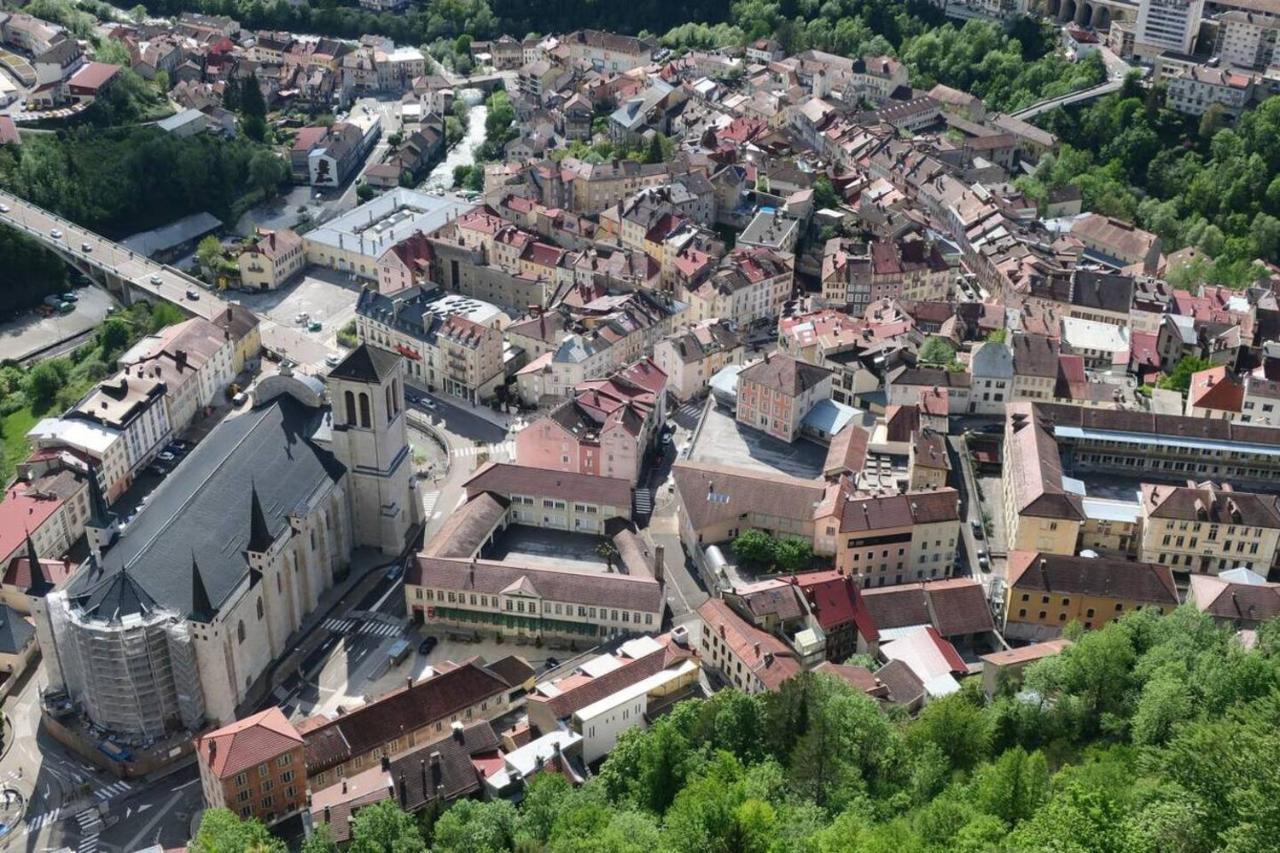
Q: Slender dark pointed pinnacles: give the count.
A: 4